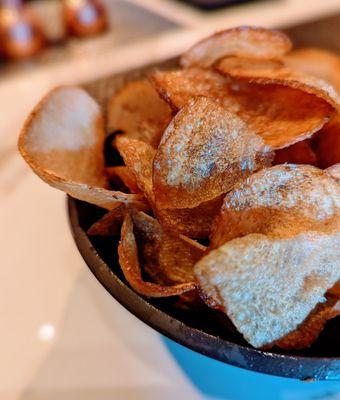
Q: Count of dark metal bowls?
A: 1